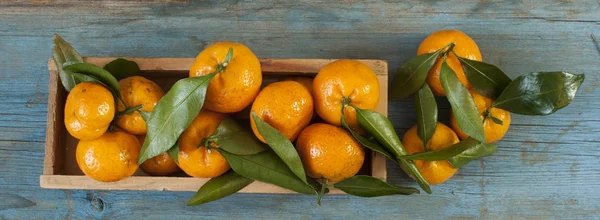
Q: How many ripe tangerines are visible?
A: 12